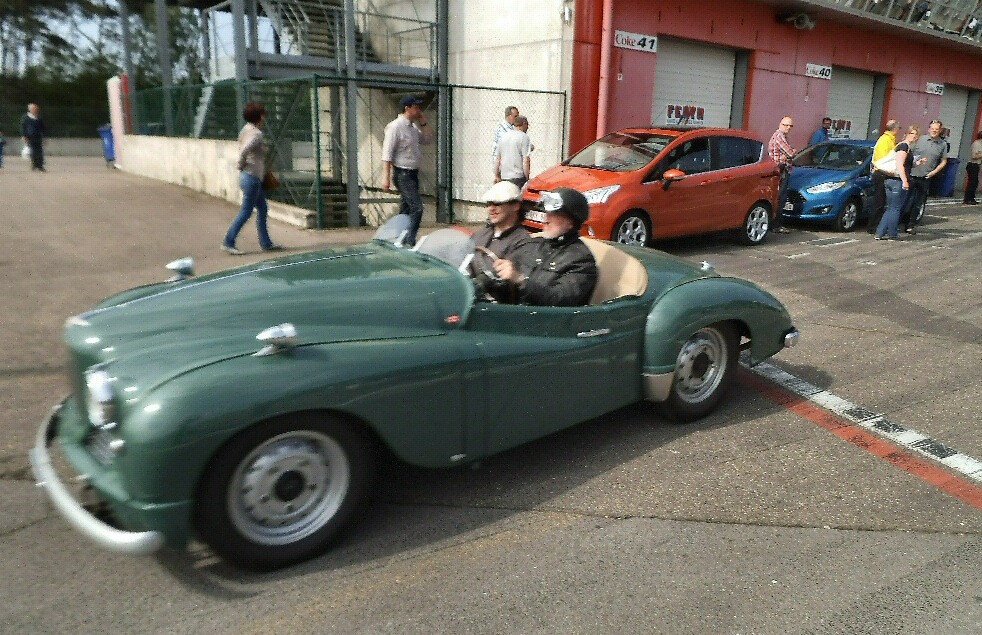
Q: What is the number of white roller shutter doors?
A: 3